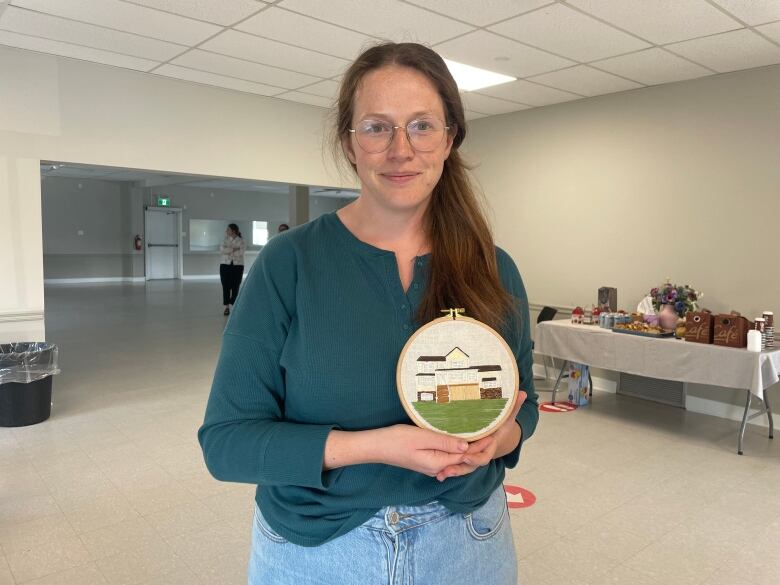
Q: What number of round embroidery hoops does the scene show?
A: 1